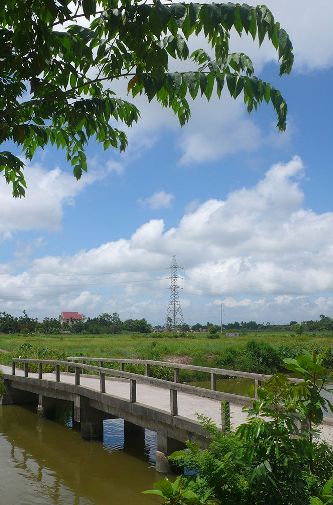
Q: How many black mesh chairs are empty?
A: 0